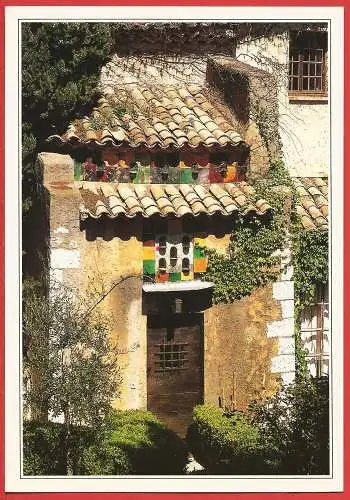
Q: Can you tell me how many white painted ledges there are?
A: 1